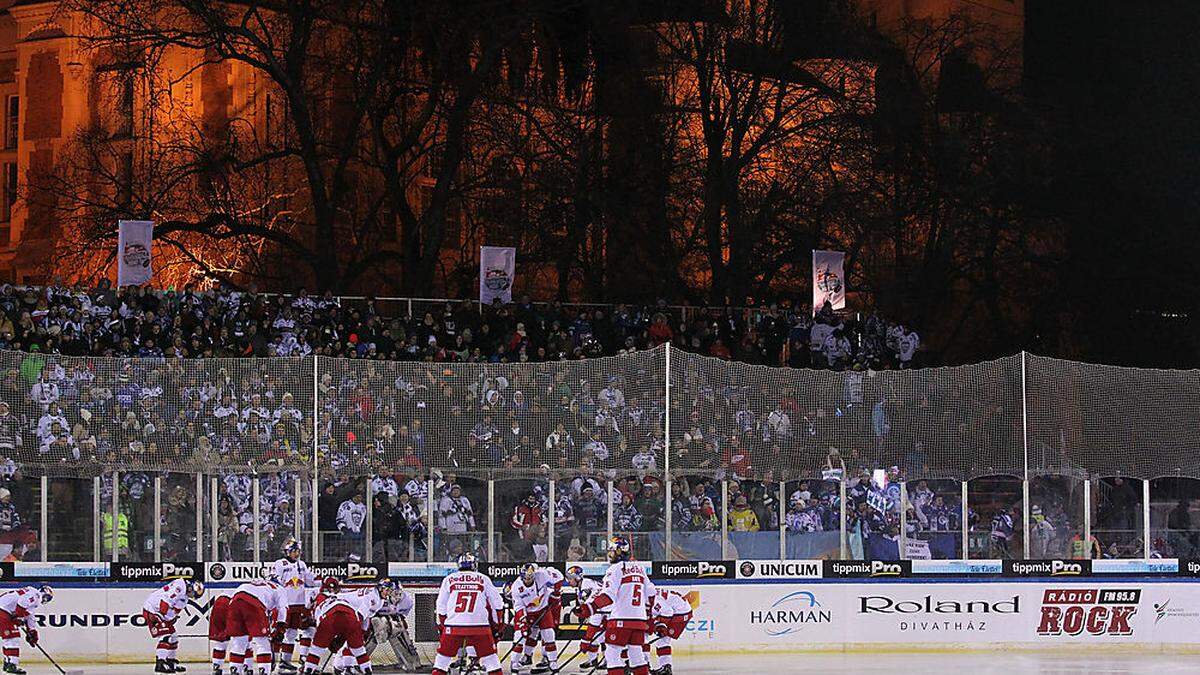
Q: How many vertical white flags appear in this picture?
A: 3